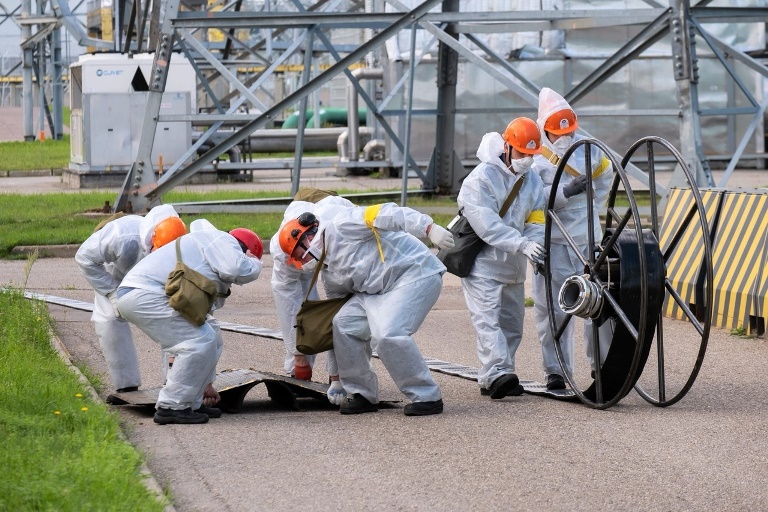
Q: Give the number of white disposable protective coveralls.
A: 6